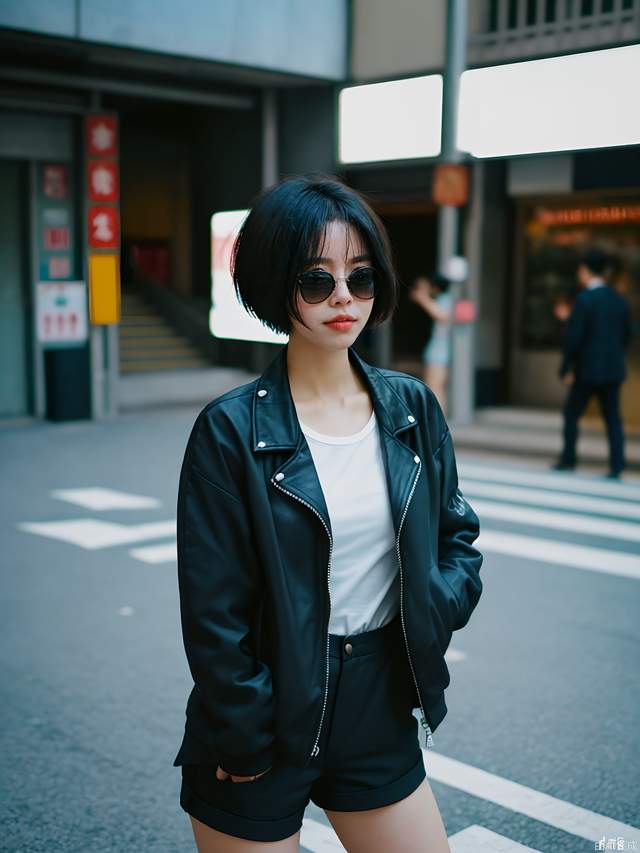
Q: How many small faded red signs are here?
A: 3